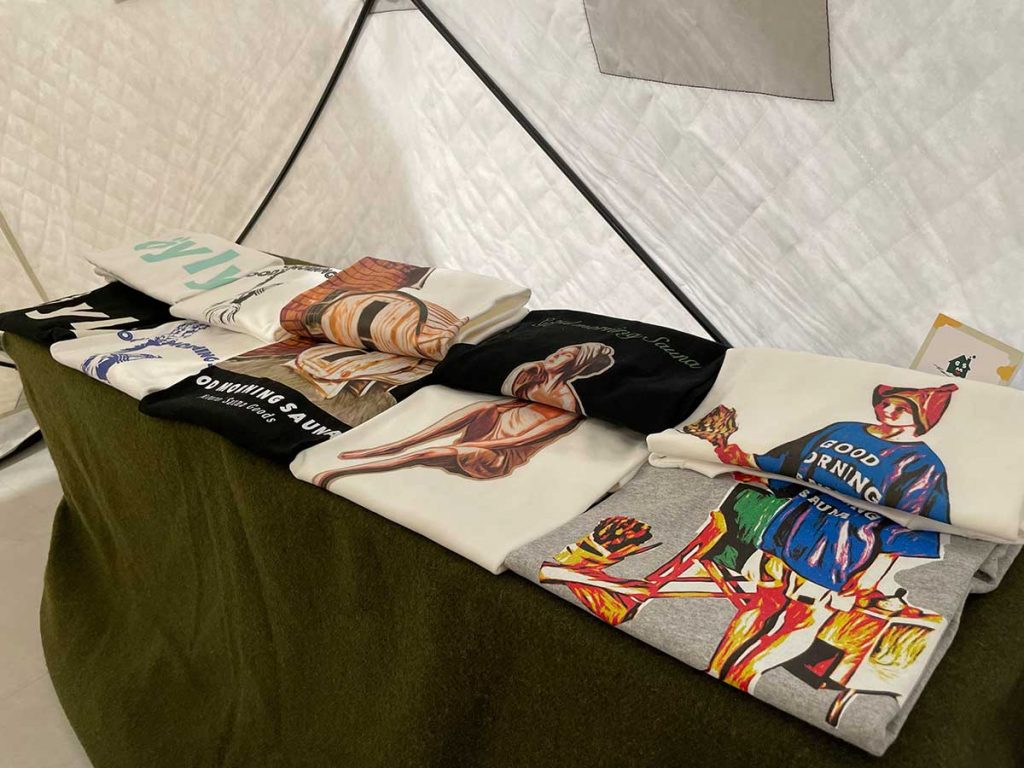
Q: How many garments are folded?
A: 10